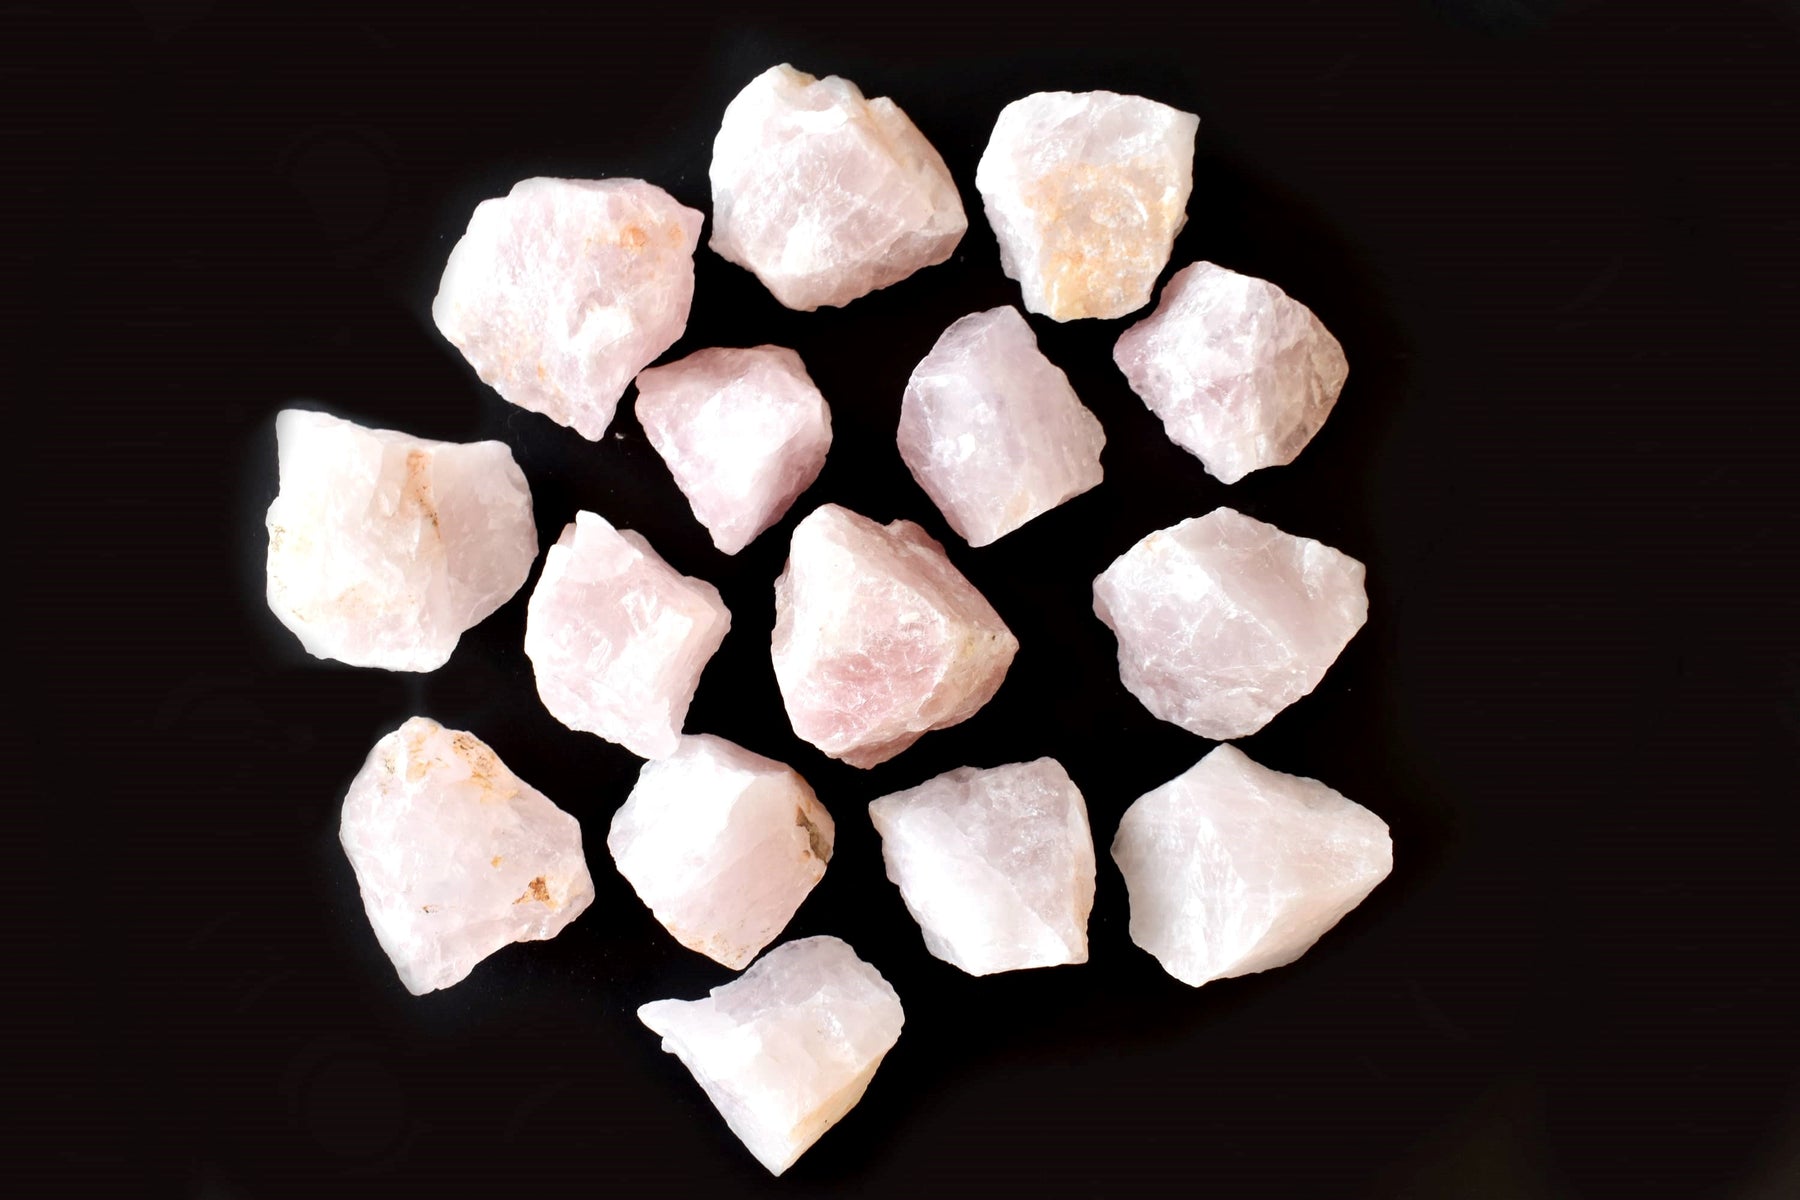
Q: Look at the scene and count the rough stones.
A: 15